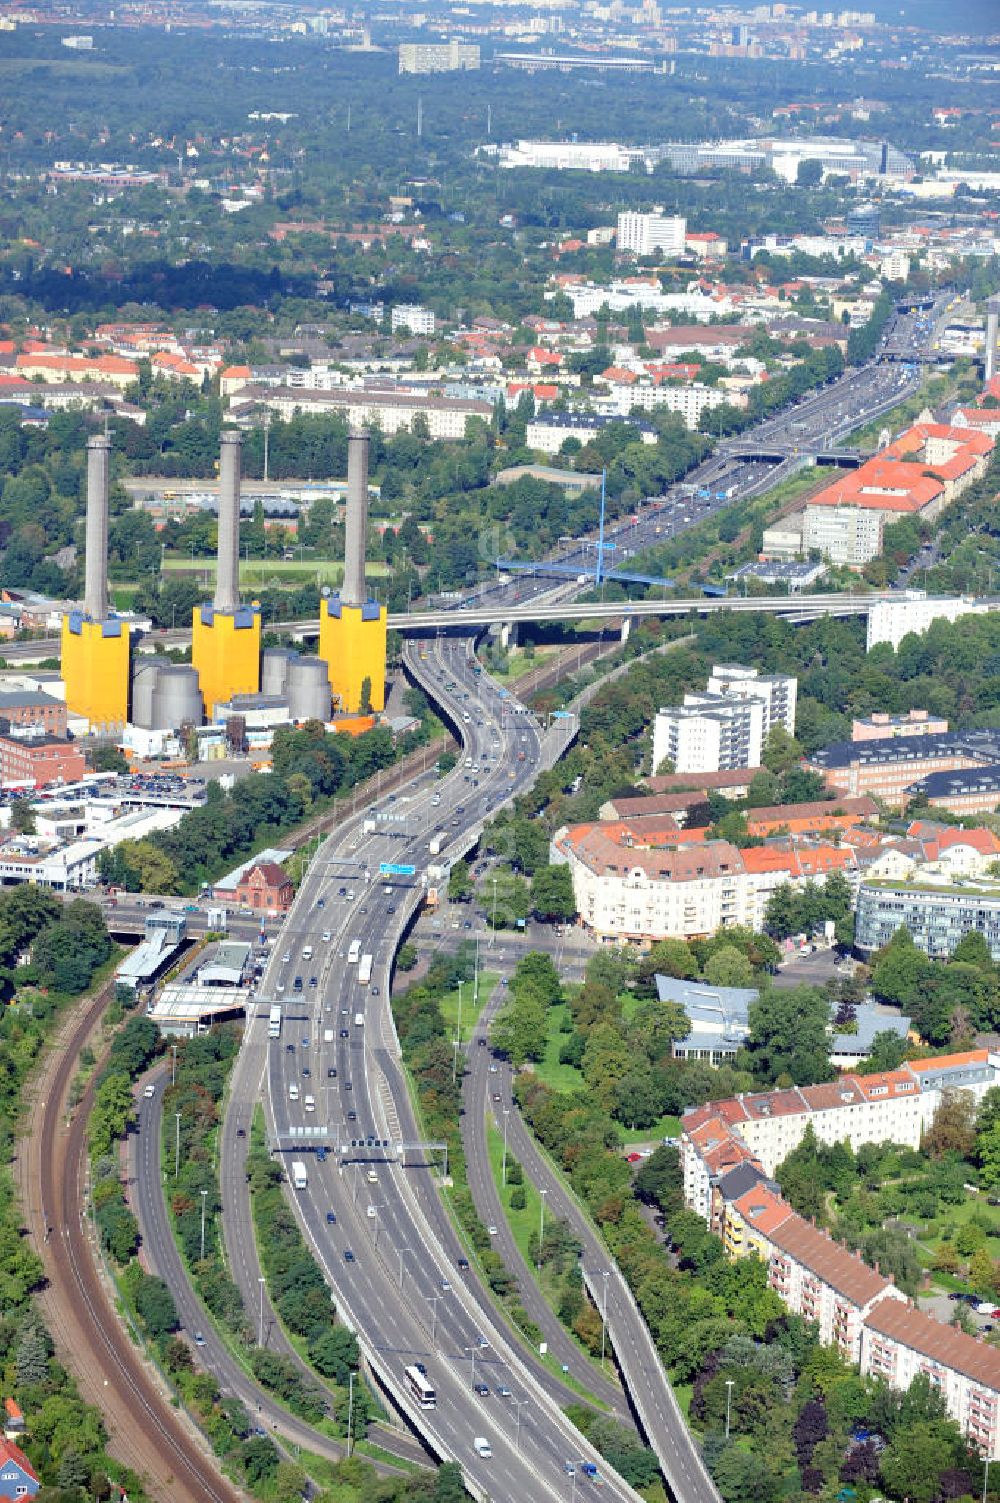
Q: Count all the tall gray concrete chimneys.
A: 3